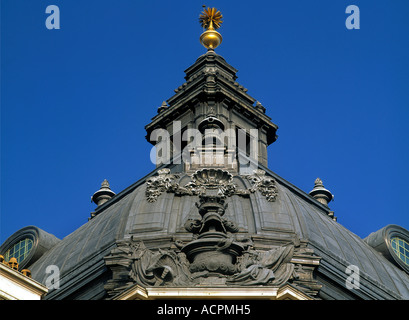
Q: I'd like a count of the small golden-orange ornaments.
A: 3